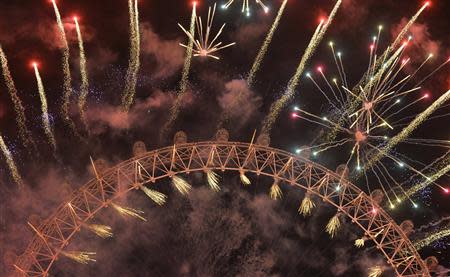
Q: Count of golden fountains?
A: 12